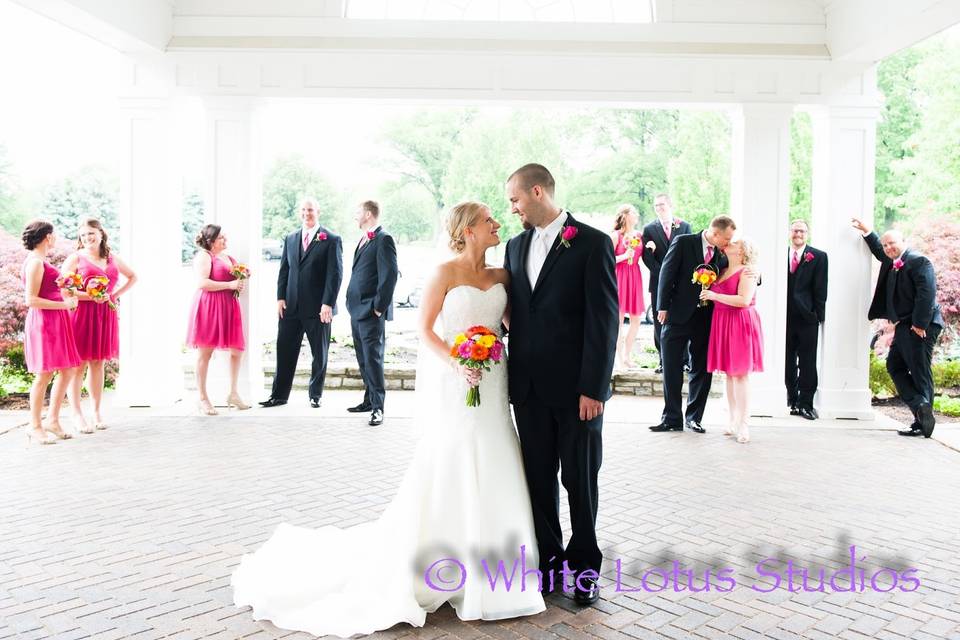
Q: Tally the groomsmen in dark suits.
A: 6